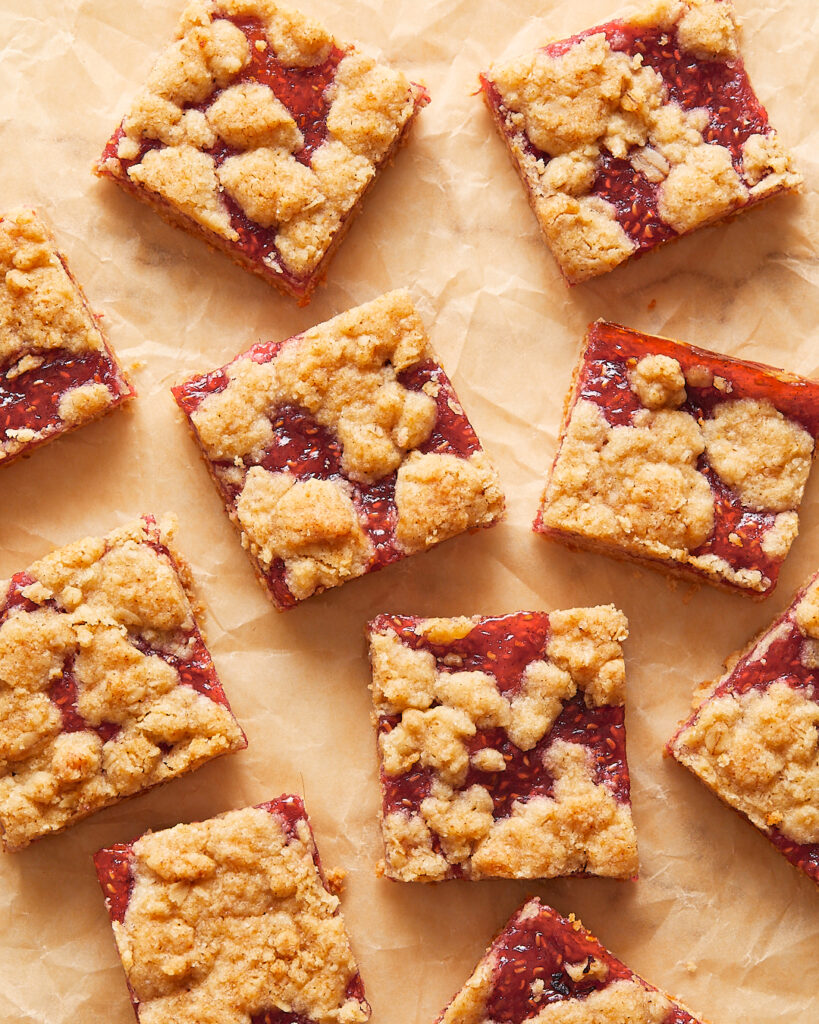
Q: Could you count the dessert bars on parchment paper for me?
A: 10